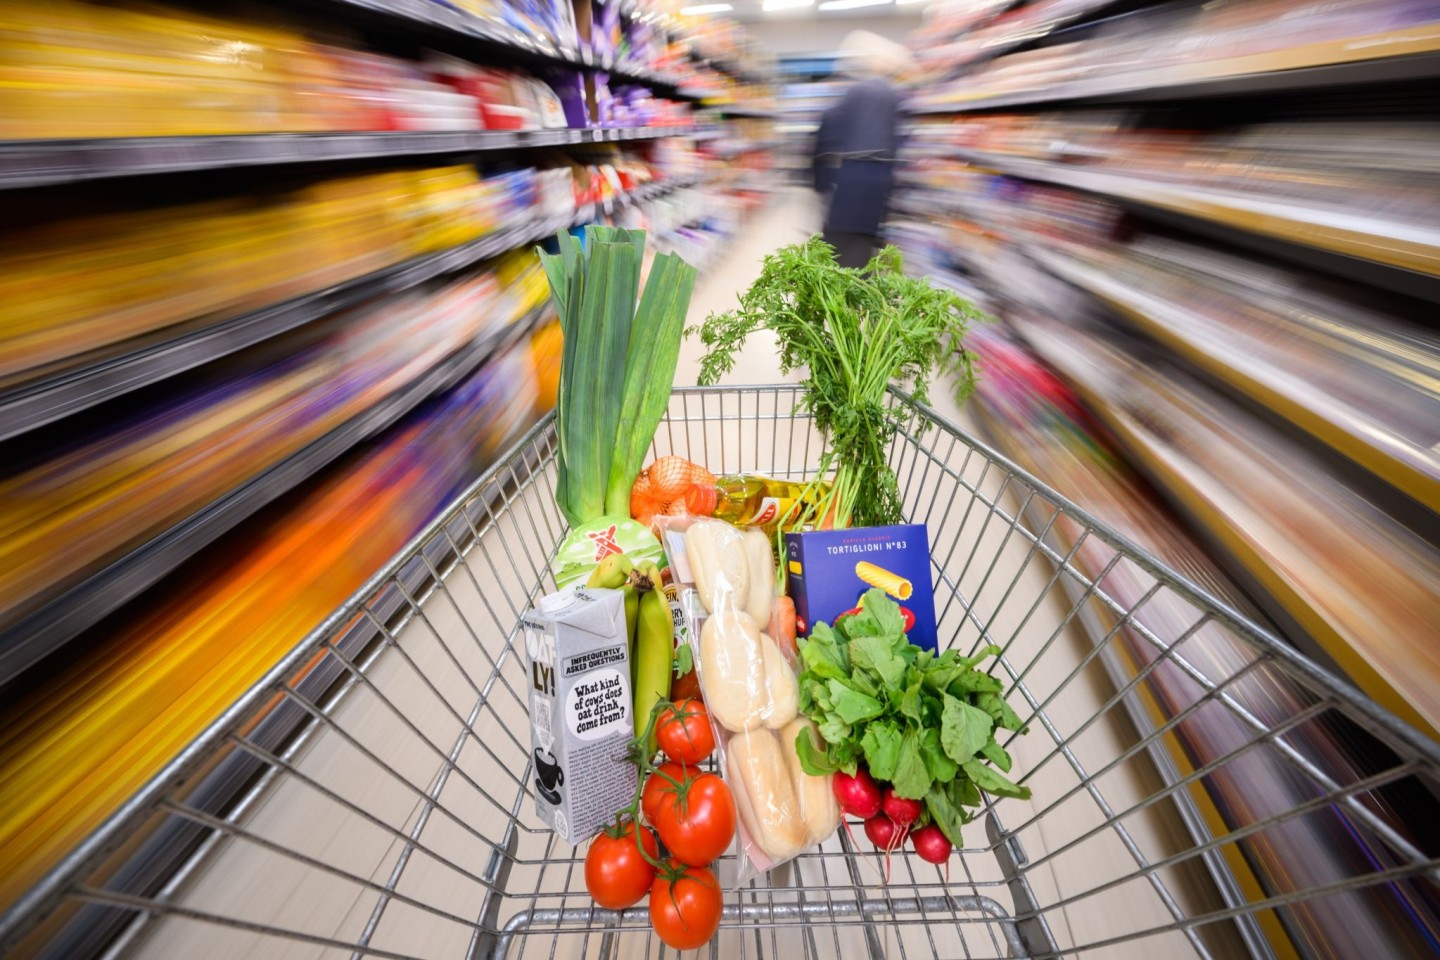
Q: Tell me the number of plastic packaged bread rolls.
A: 6